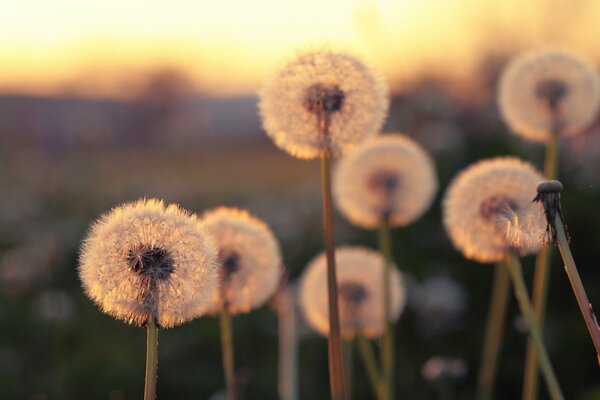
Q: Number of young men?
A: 0